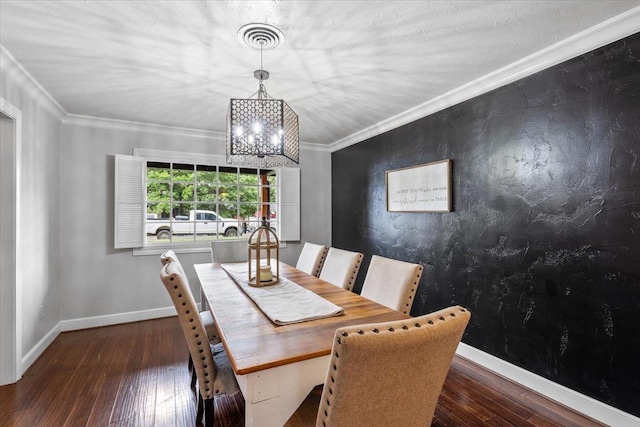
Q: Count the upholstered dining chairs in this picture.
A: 7